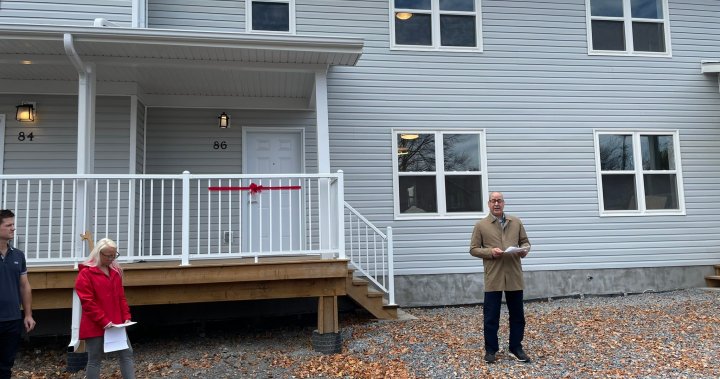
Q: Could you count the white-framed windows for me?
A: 5